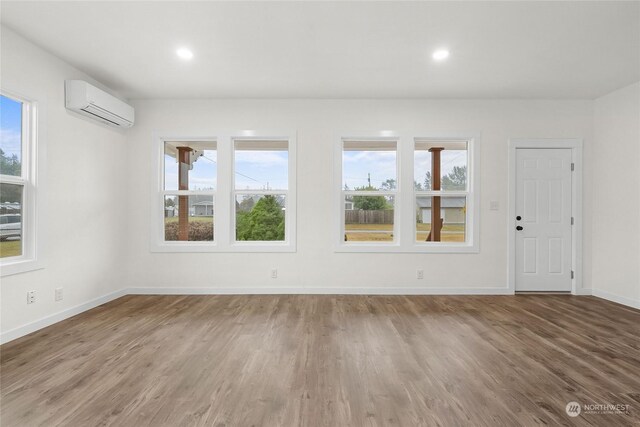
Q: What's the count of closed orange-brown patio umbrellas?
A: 0